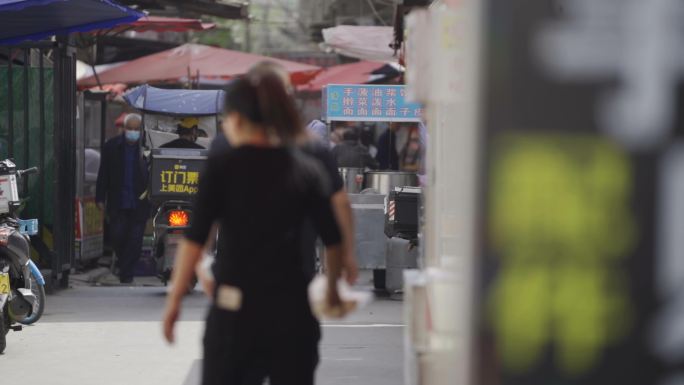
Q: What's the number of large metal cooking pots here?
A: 2